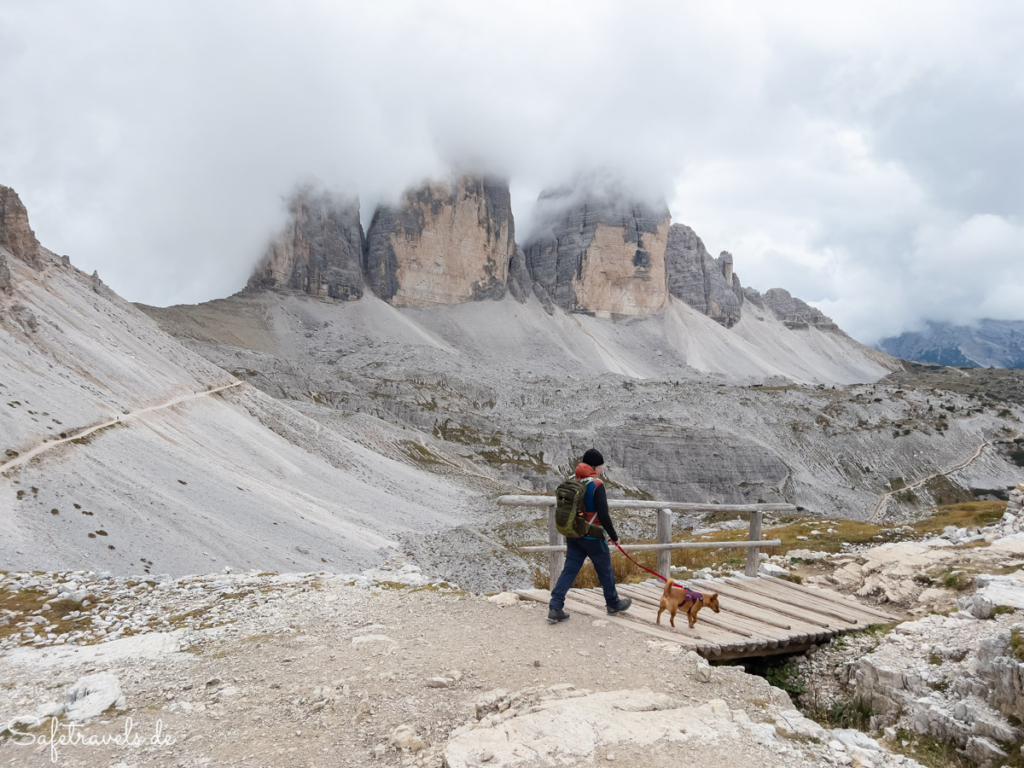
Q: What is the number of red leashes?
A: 1